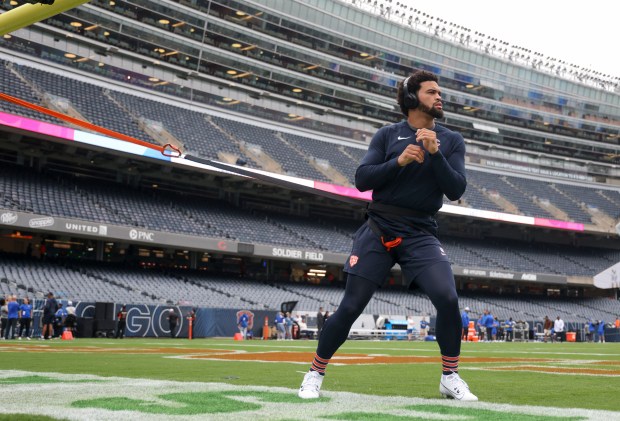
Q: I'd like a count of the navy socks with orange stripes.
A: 2